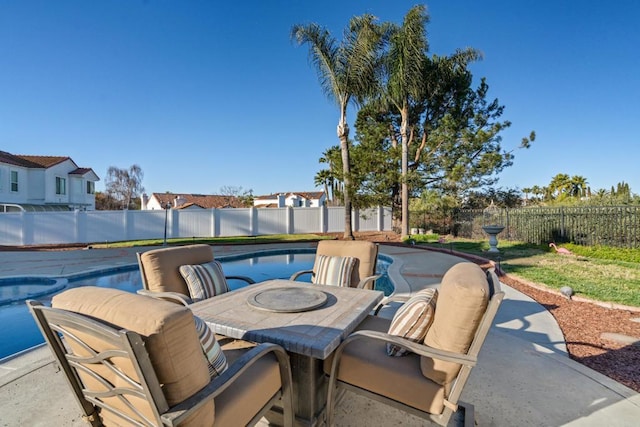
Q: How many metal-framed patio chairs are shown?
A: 4